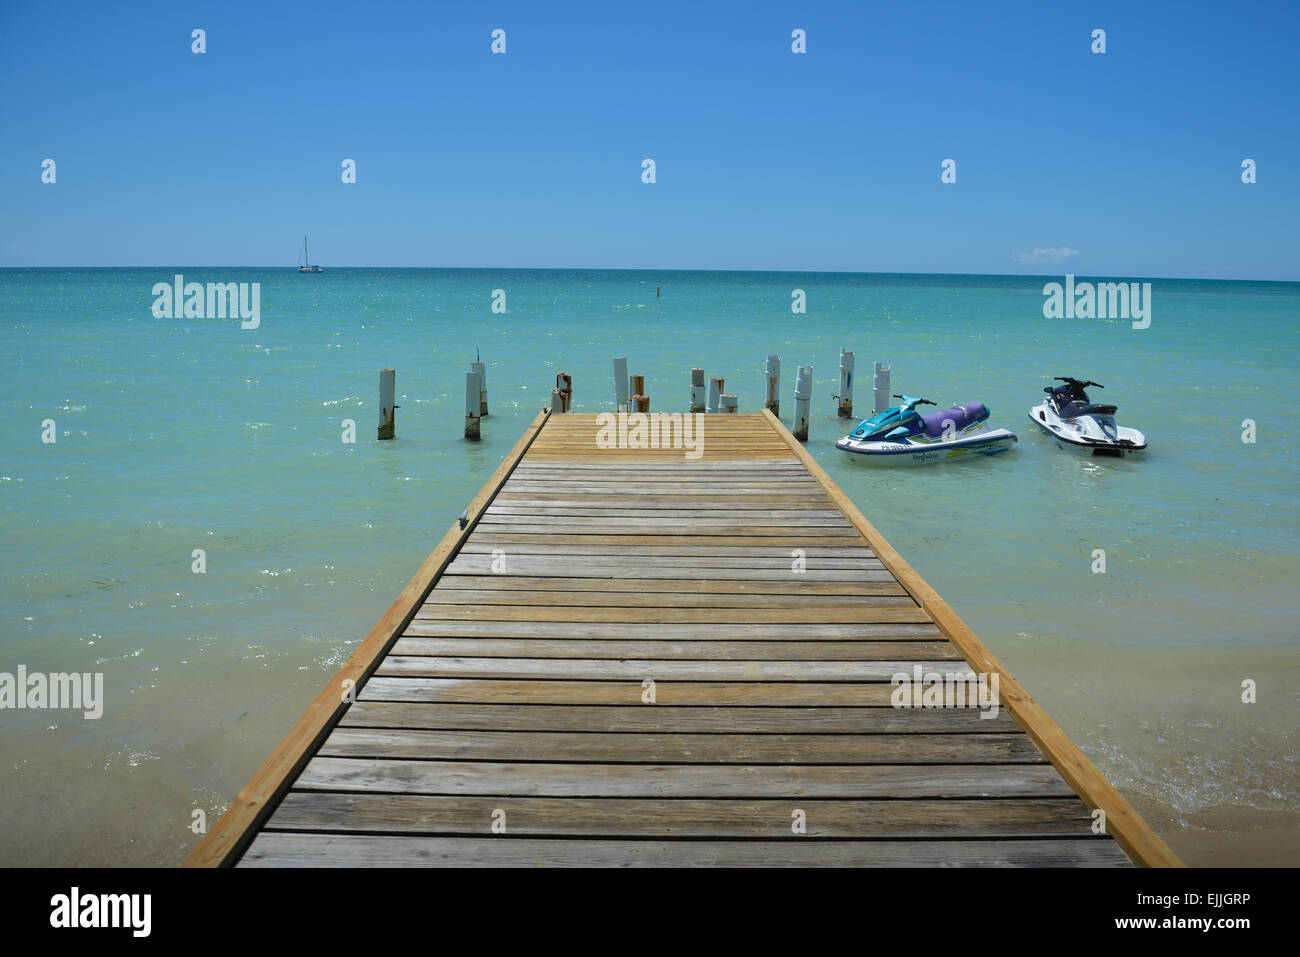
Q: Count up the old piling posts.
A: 15